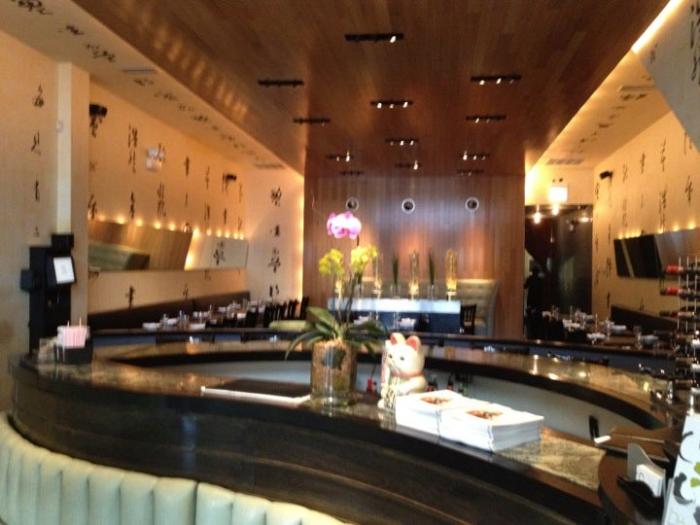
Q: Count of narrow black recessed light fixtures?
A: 12